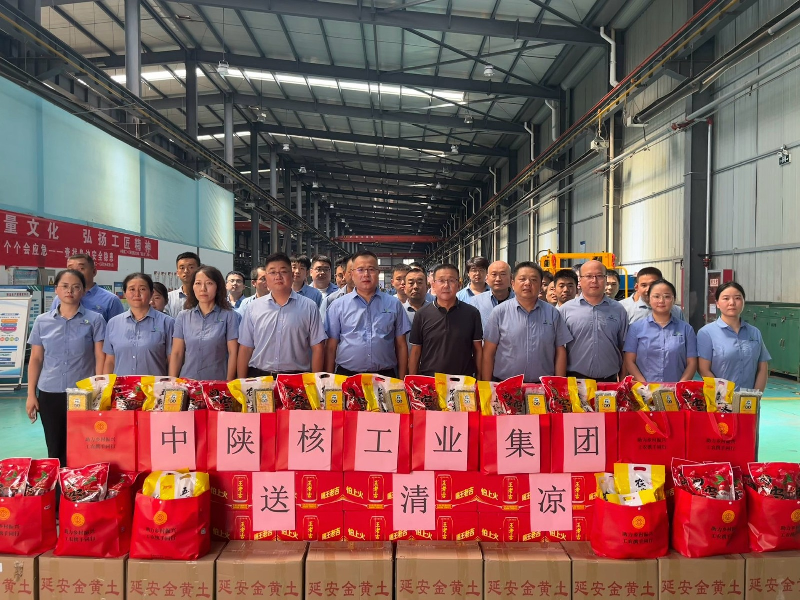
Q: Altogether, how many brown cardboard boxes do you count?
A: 10